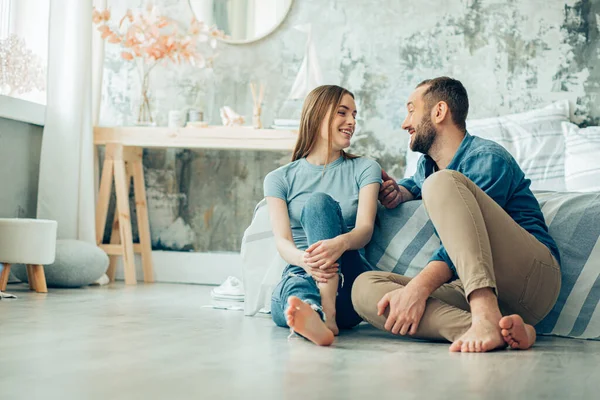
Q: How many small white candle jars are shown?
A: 2